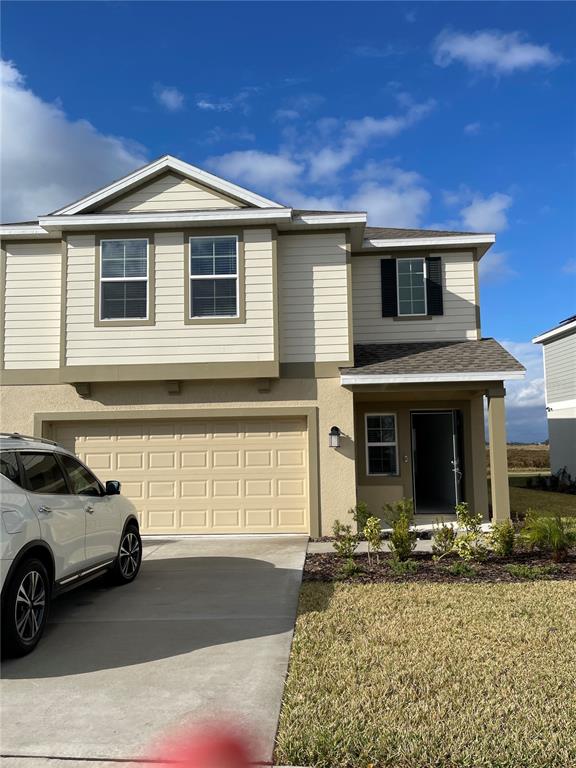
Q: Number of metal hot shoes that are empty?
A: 0